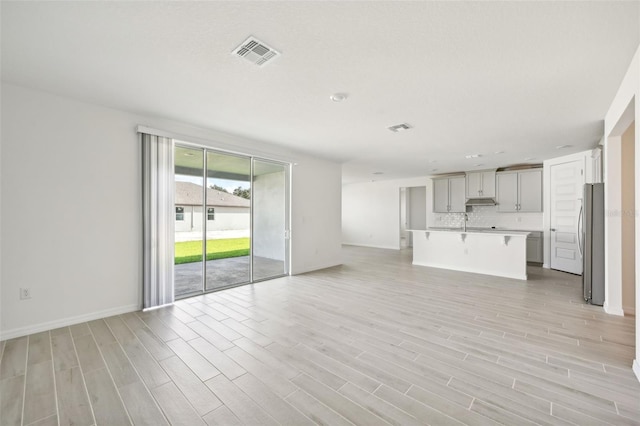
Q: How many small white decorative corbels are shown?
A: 3